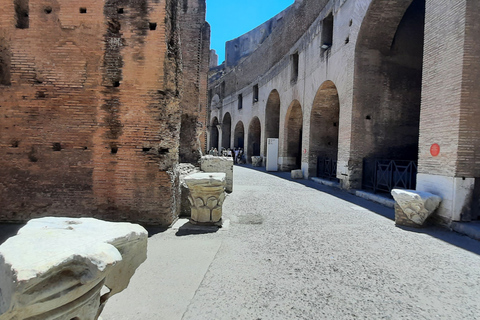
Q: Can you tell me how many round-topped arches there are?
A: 8